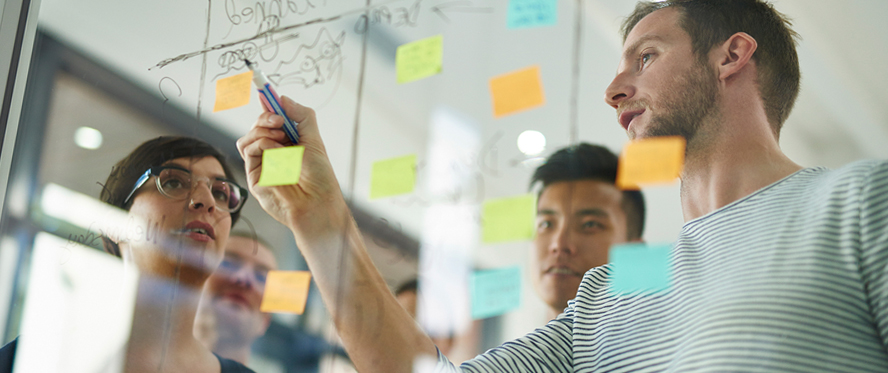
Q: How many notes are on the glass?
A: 11